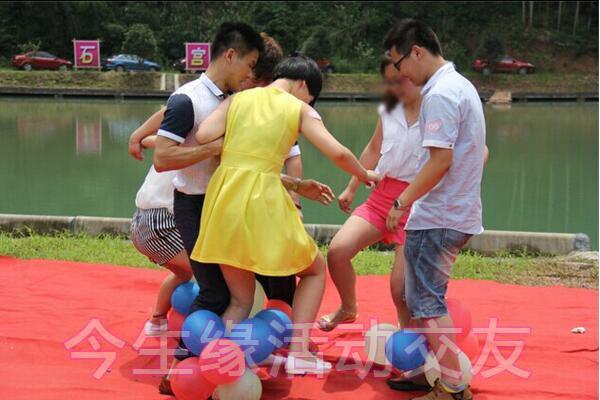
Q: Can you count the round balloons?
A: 15